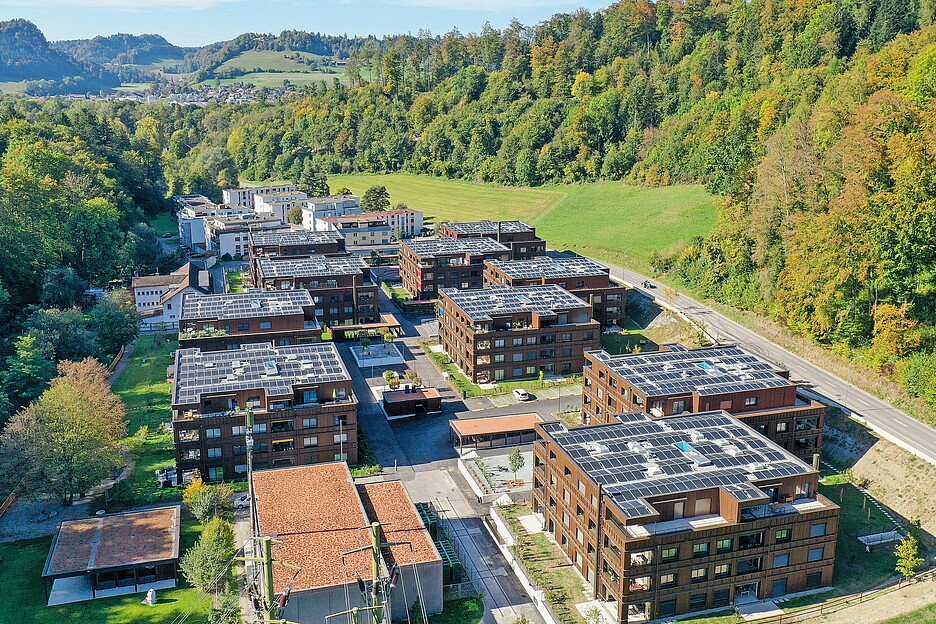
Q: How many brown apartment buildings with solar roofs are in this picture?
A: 10